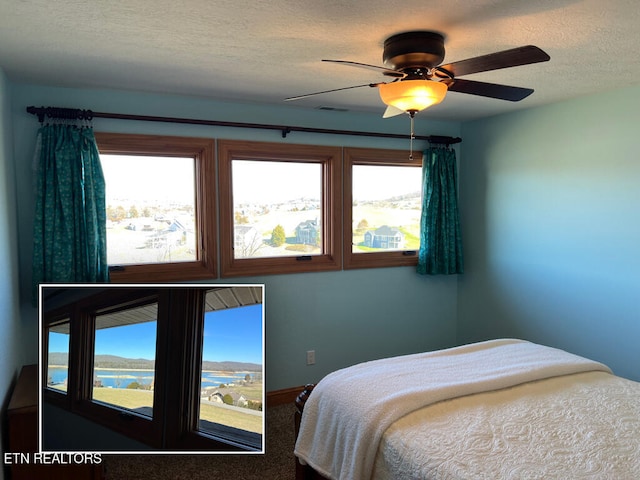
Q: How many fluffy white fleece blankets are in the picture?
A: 1